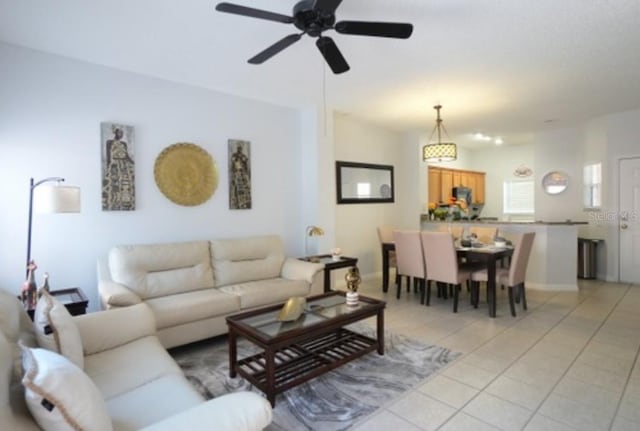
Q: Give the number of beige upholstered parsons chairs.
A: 6